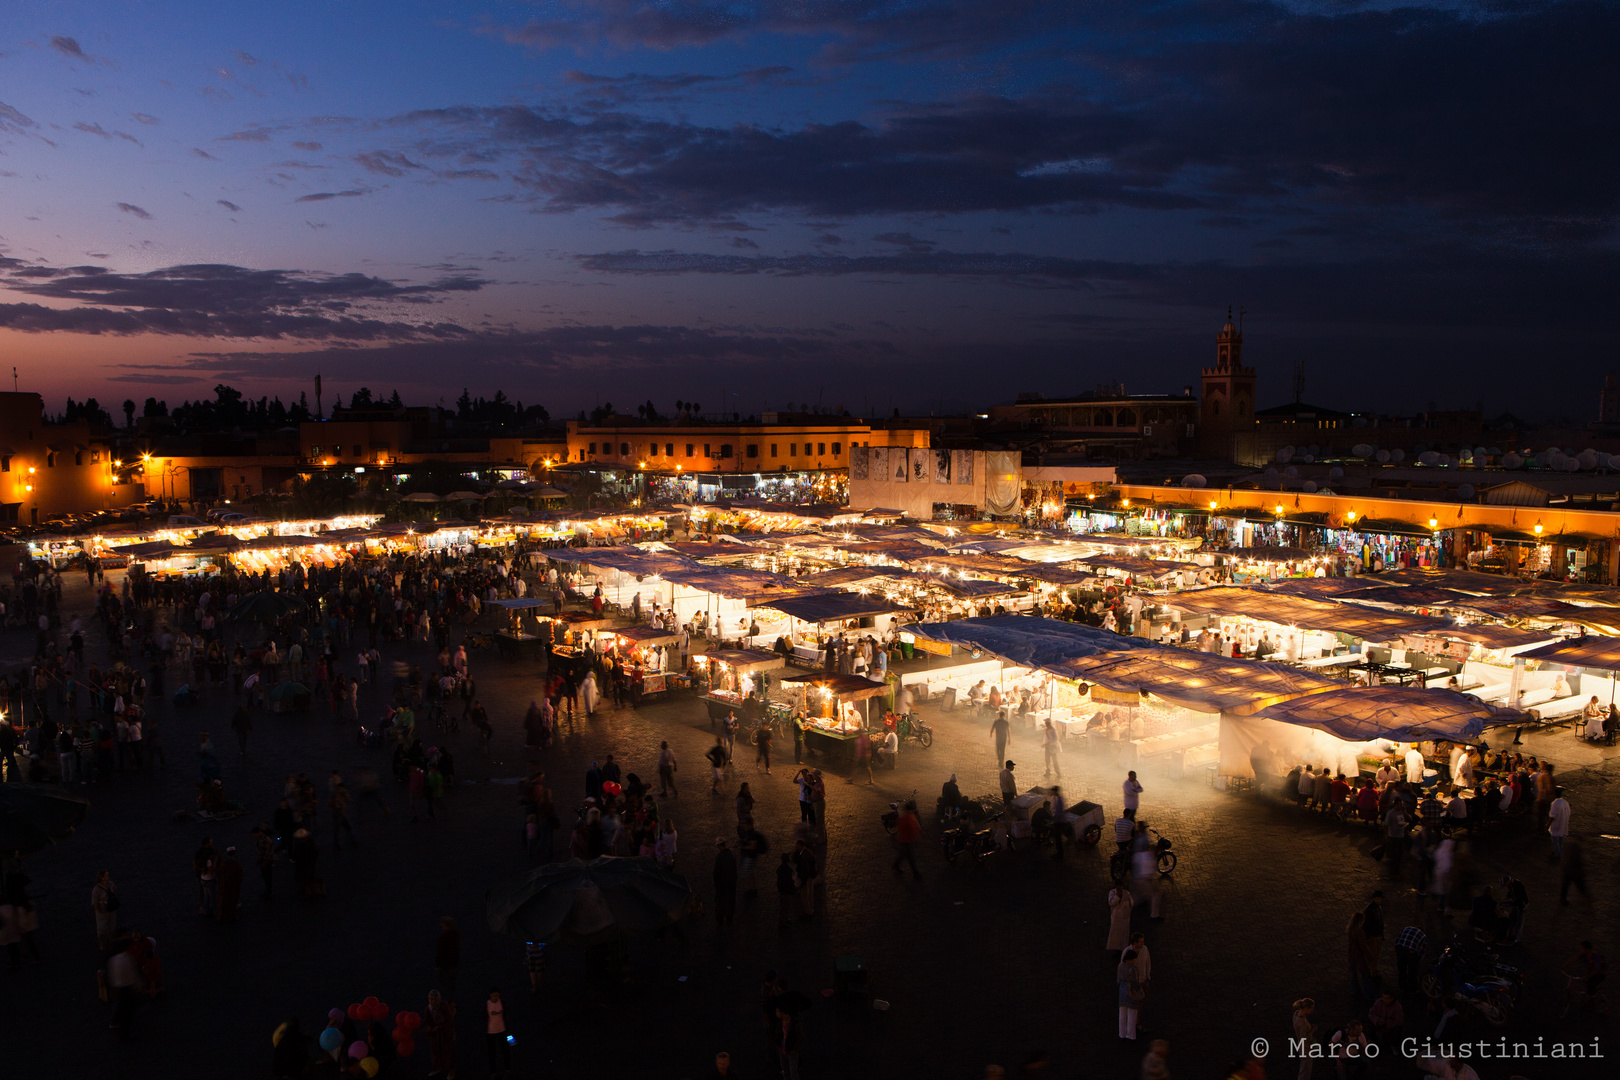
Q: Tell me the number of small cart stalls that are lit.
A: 4